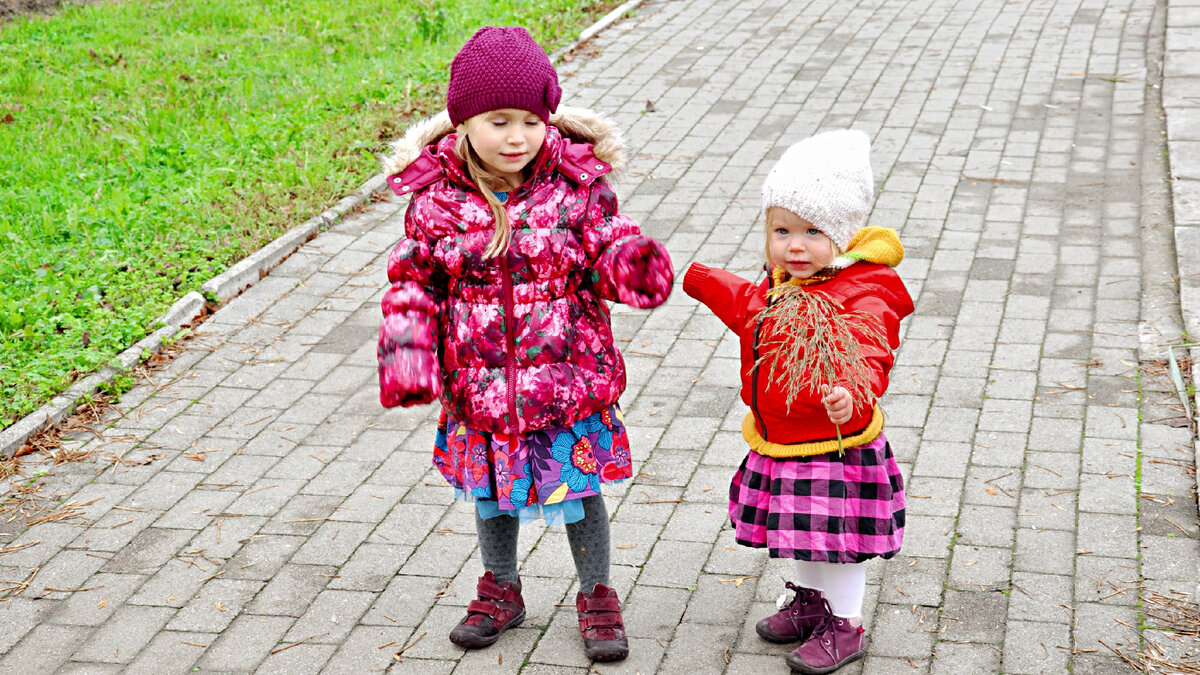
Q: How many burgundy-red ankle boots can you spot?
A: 2